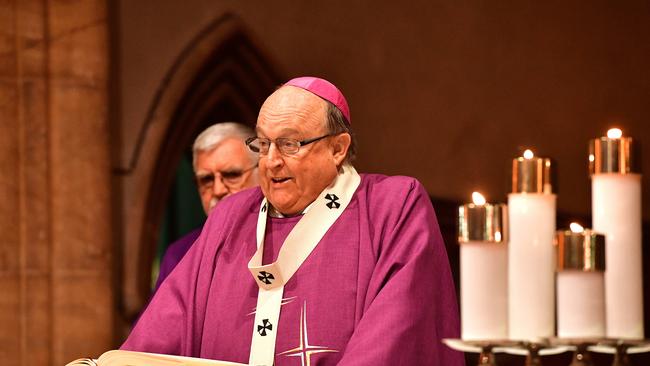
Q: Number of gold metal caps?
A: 4